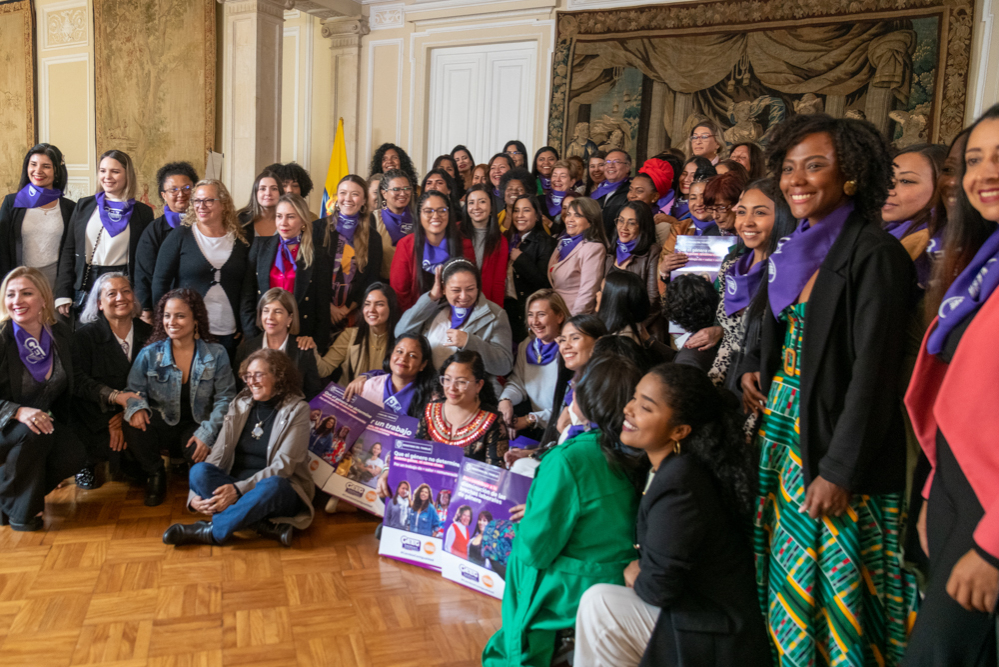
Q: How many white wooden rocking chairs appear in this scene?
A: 0